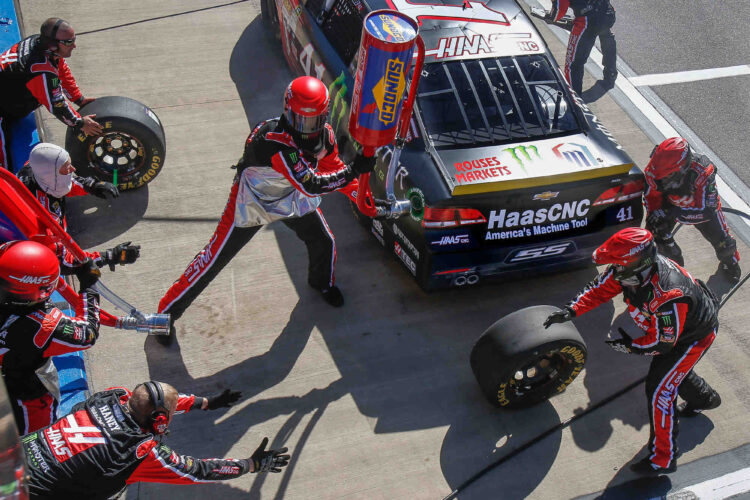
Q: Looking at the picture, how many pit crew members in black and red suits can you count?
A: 8